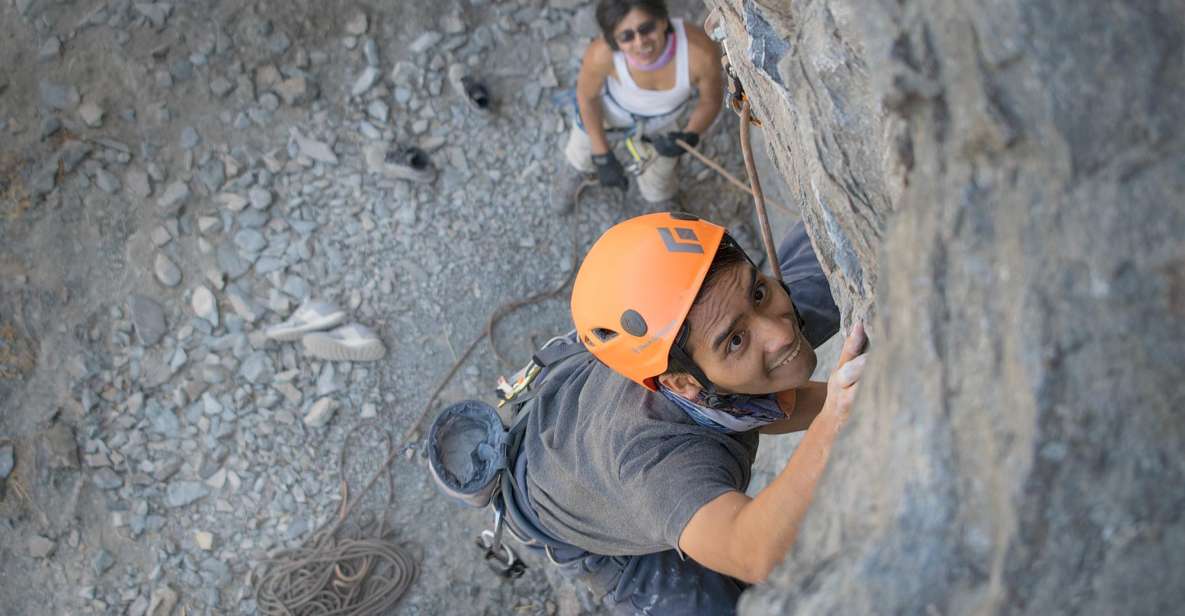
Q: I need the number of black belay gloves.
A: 2